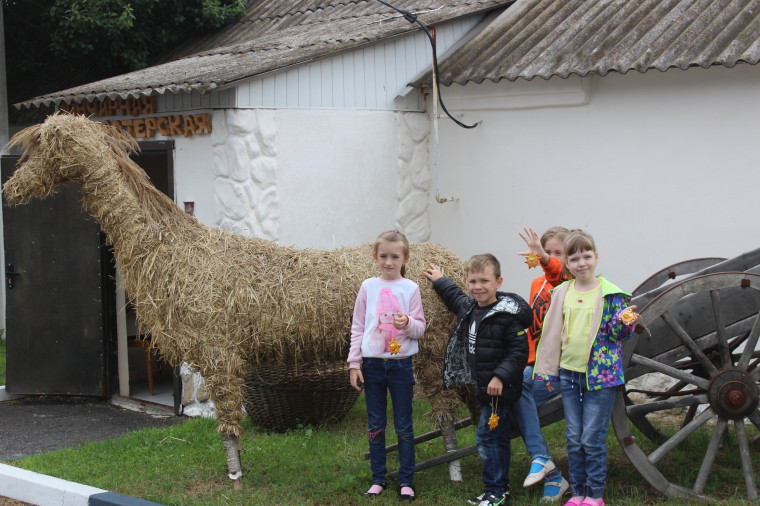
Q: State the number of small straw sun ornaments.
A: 4